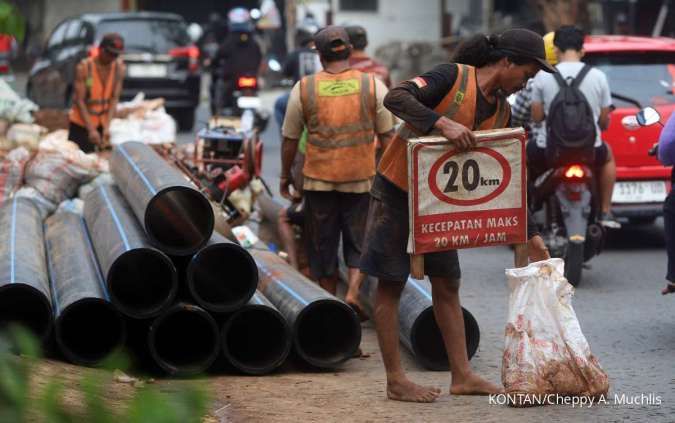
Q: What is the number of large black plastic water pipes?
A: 9